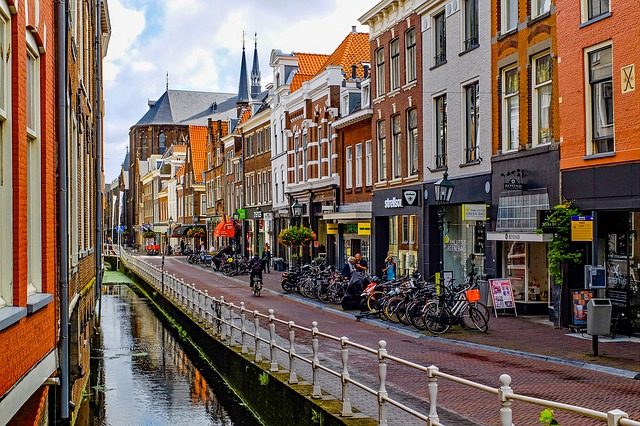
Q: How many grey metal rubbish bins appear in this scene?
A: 1